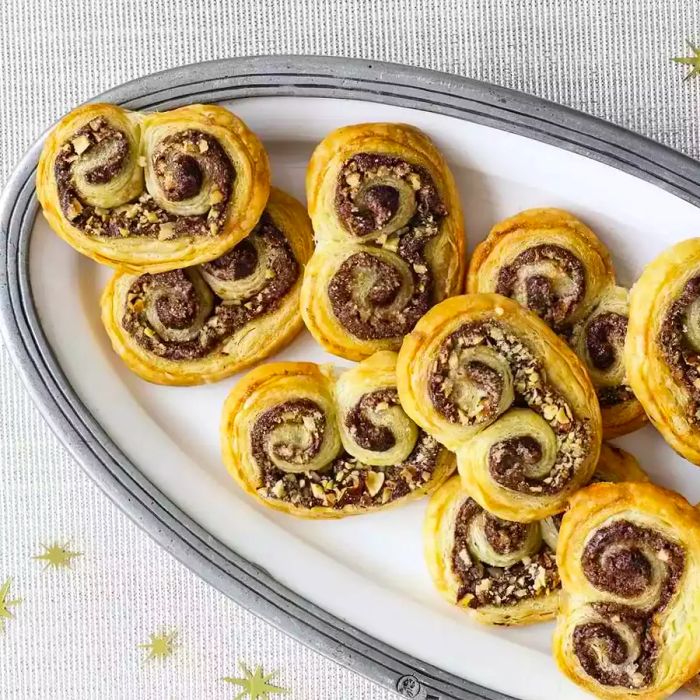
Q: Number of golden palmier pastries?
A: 9